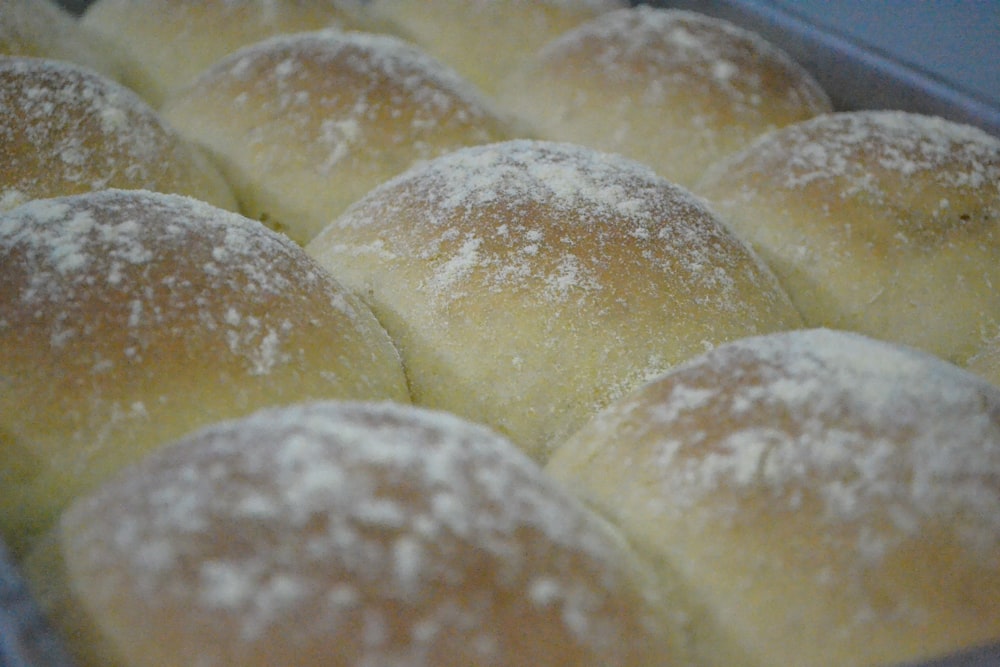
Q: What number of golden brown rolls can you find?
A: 11